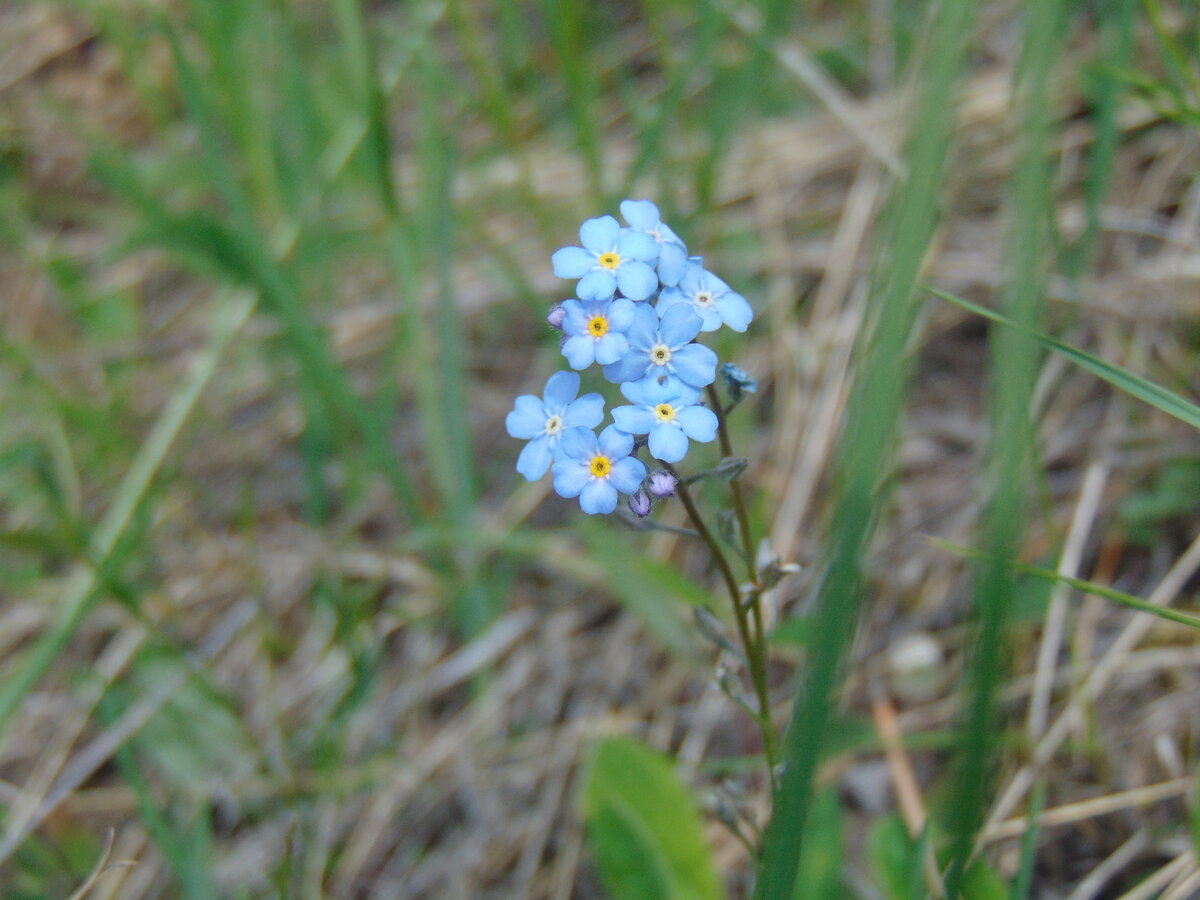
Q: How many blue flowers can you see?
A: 8